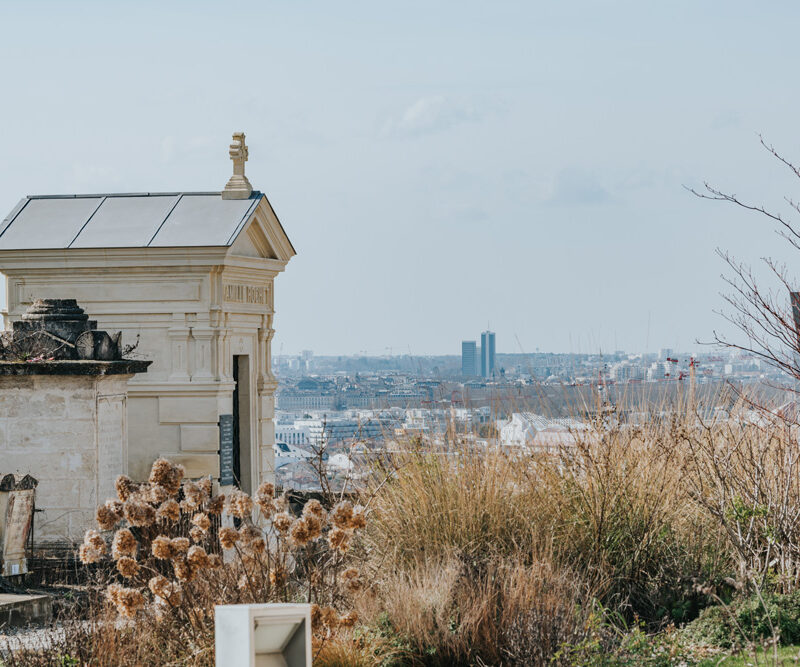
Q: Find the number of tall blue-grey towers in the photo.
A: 2